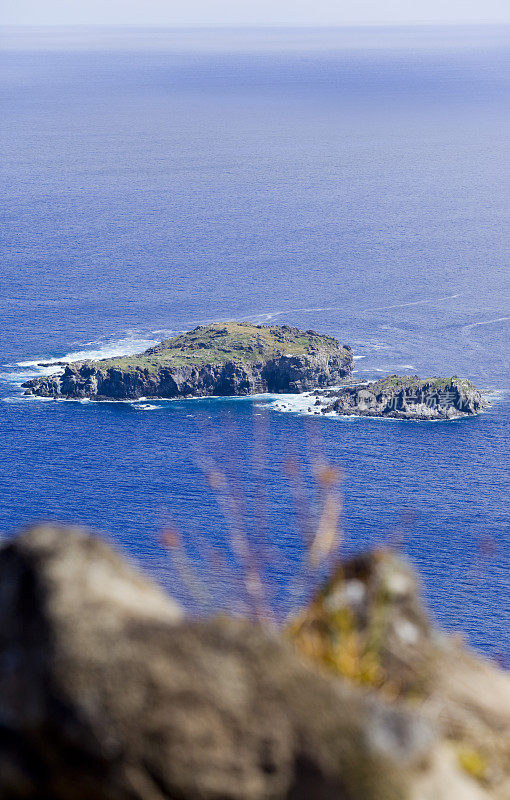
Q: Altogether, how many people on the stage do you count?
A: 0